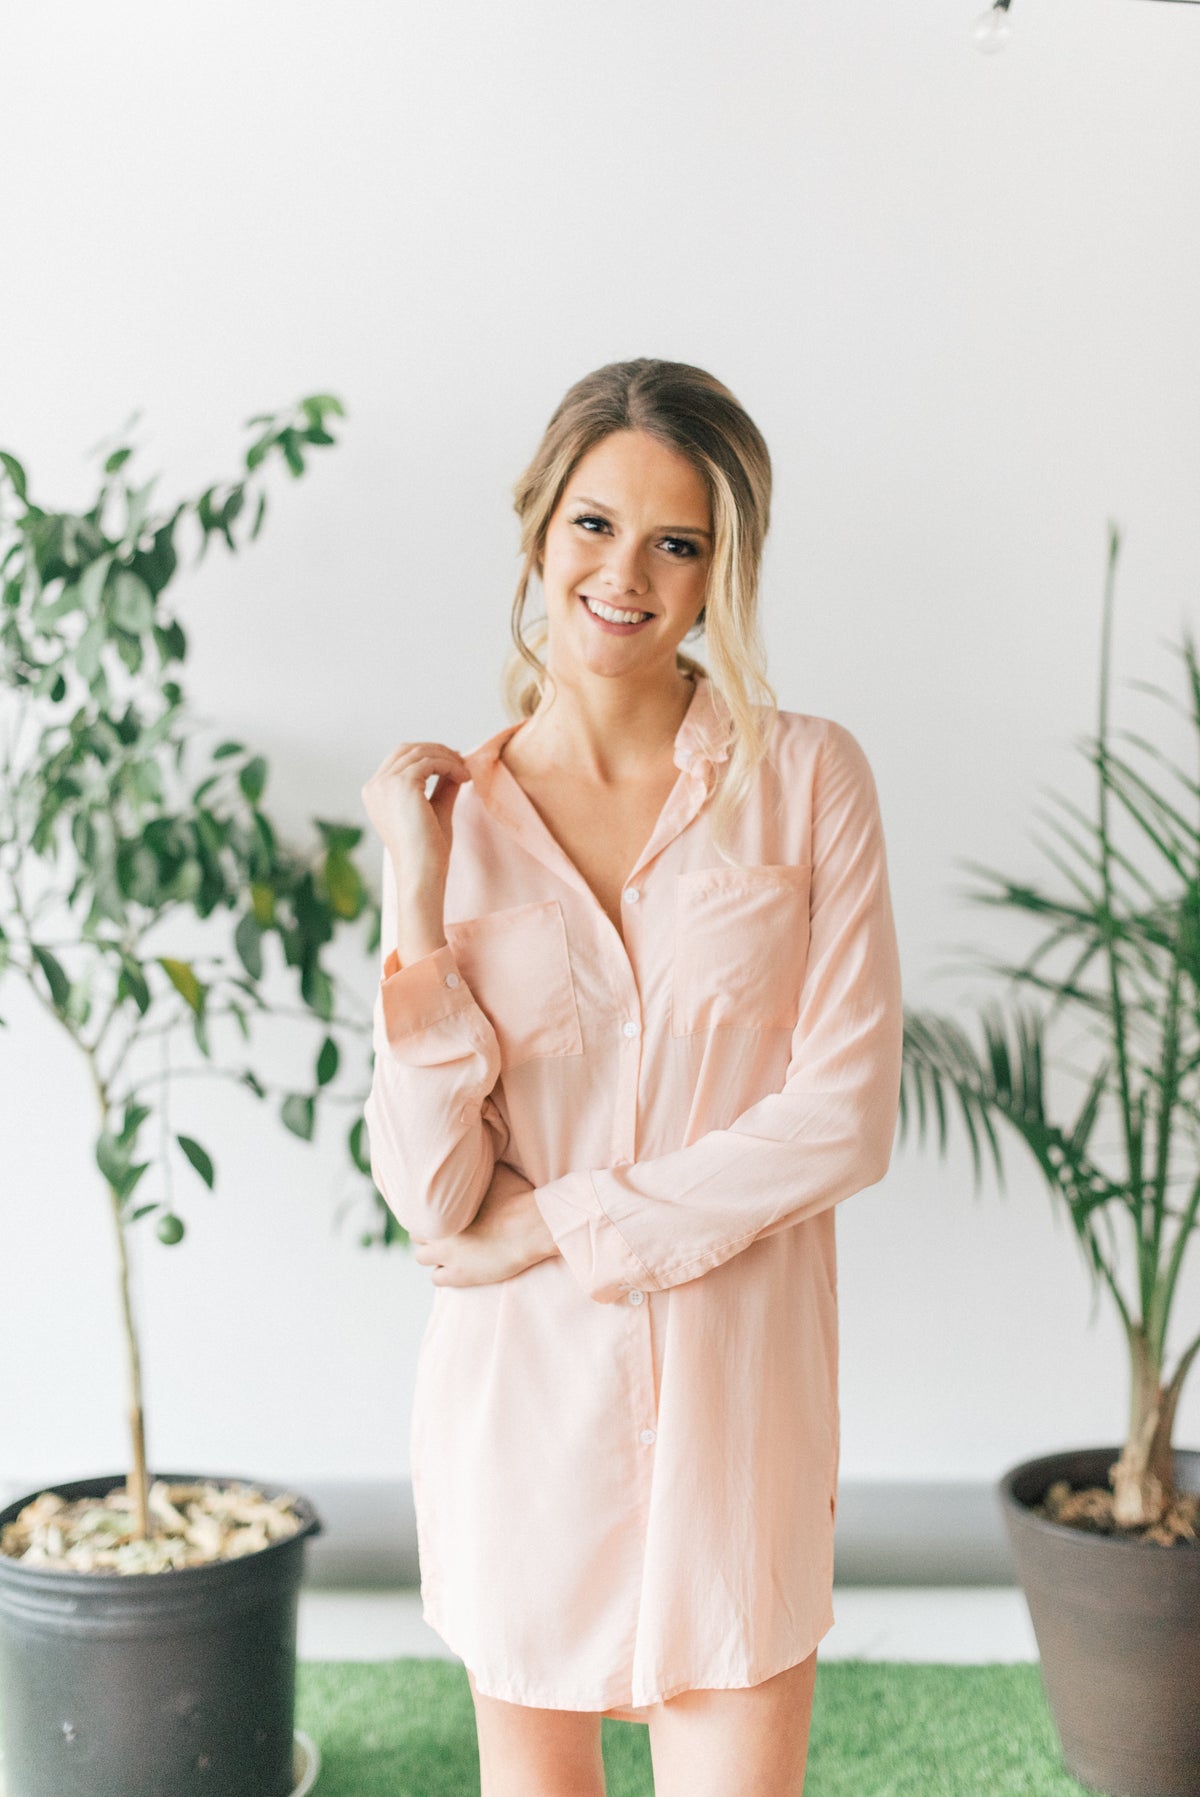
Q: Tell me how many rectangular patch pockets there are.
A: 2